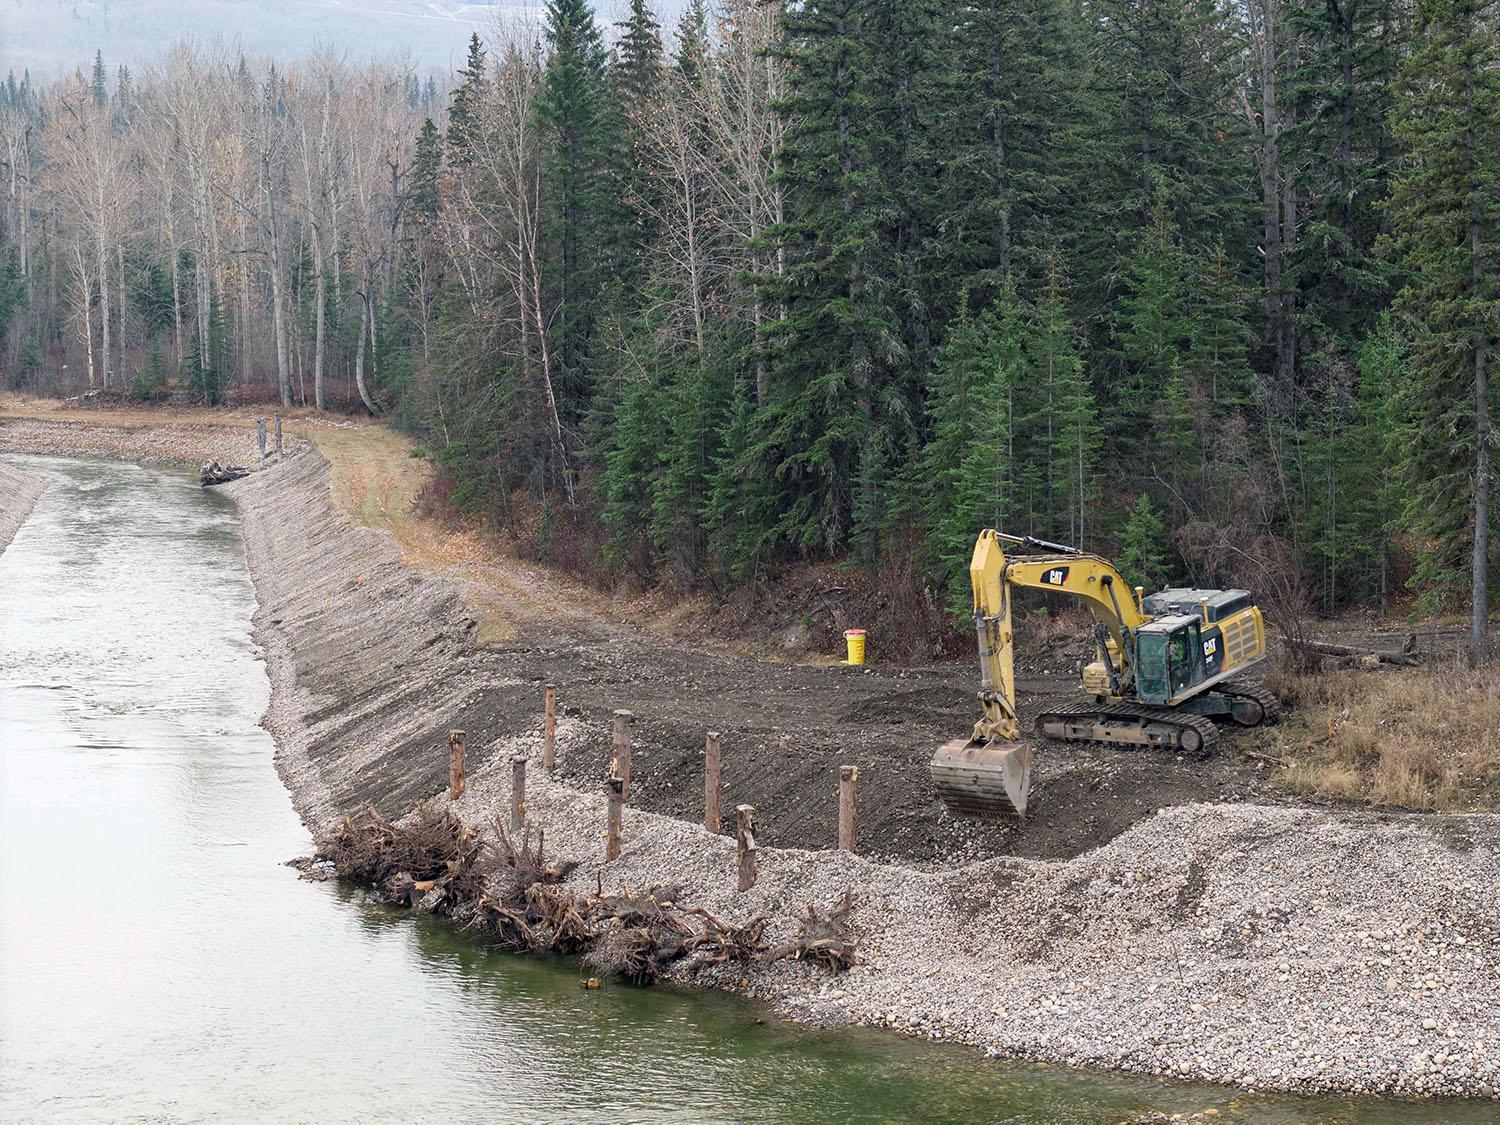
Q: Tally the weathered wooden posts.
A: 10